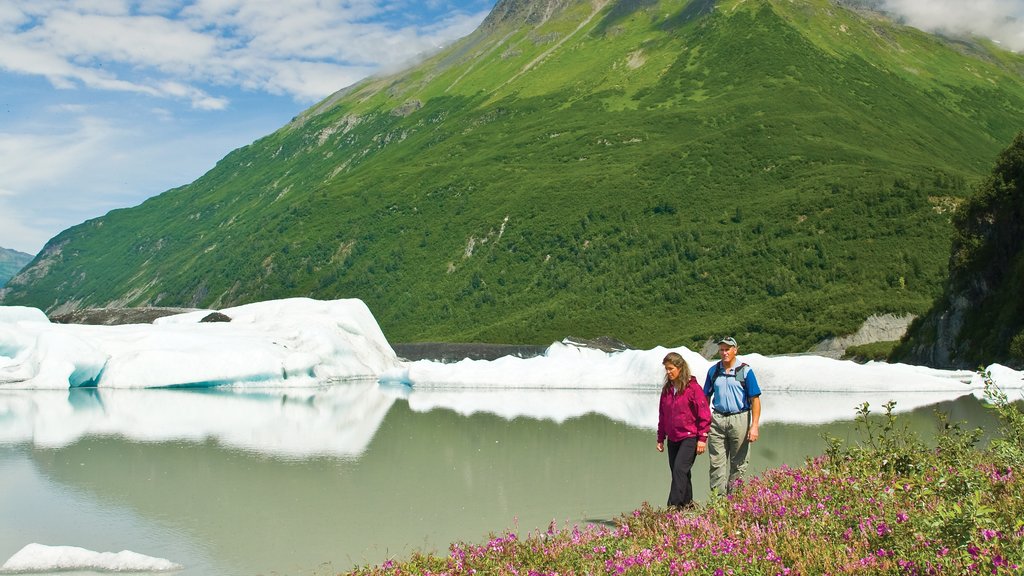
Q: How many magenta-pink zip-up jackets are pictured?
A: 1